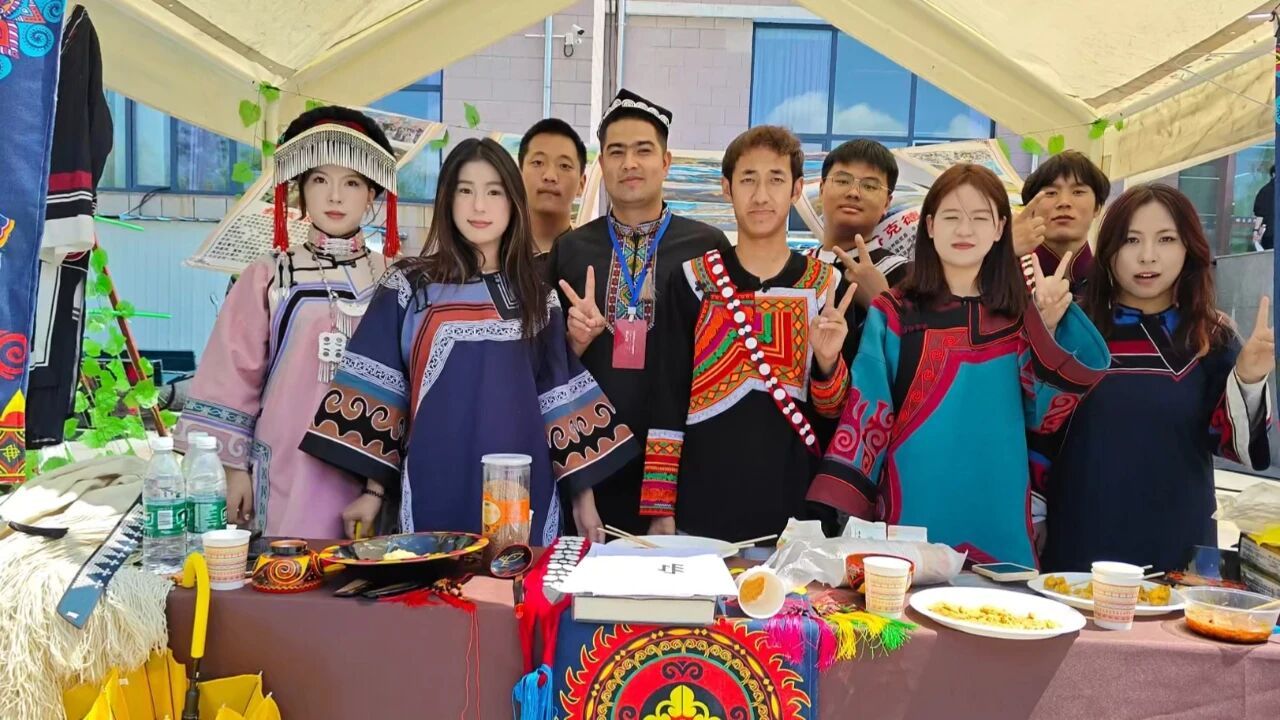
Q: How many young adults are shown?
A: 9